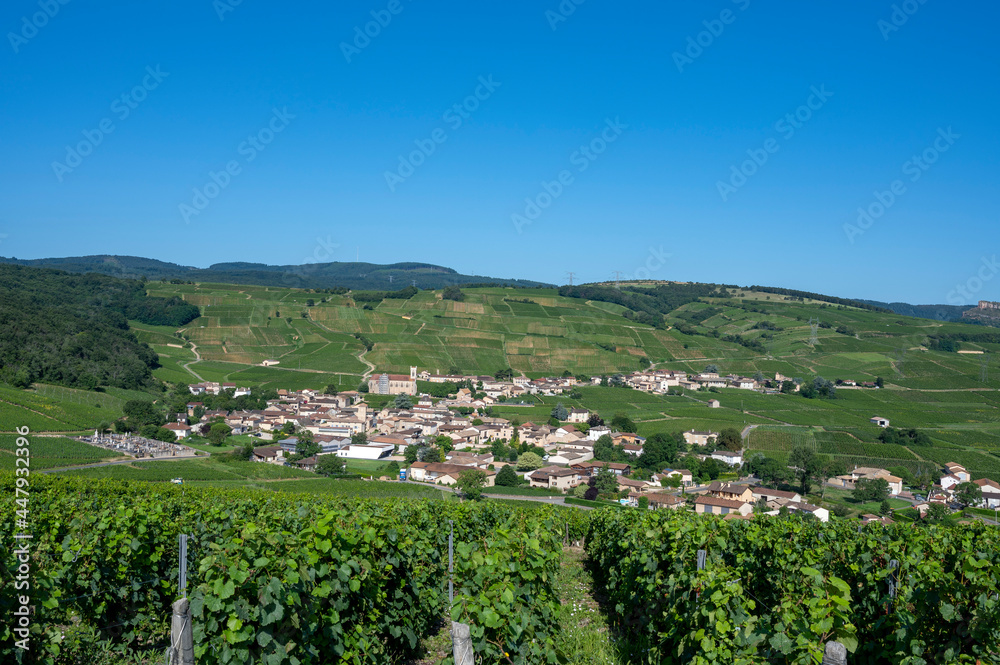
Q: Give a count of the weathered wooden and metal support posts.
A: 7